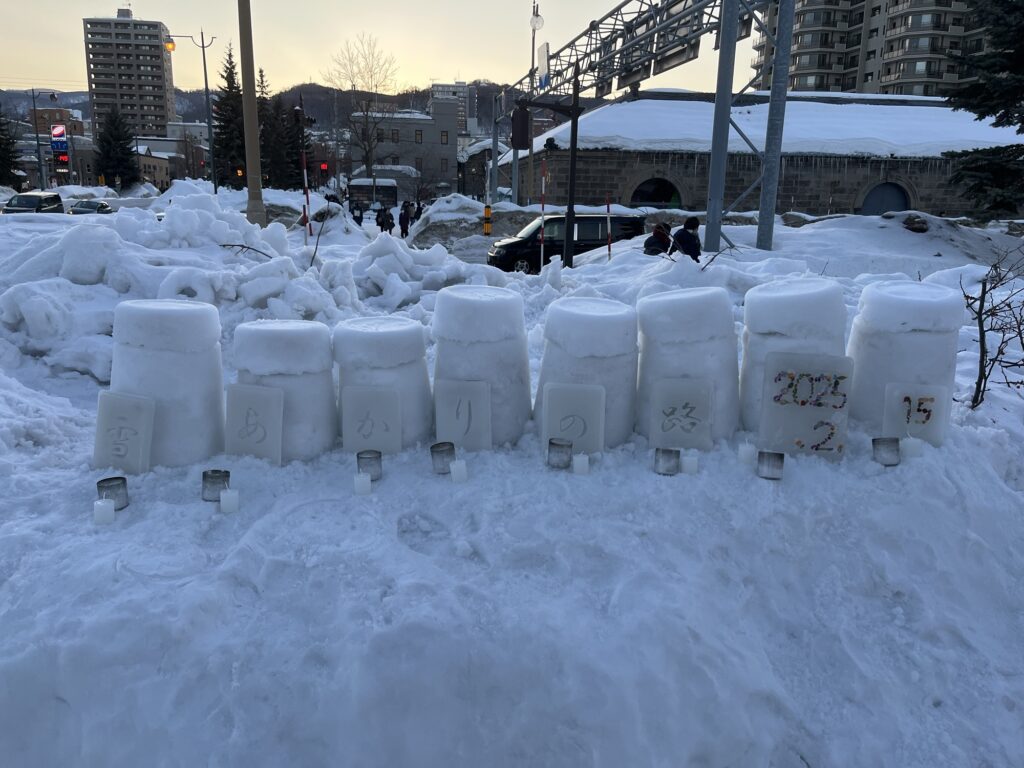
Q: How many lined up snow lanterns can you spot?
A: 8